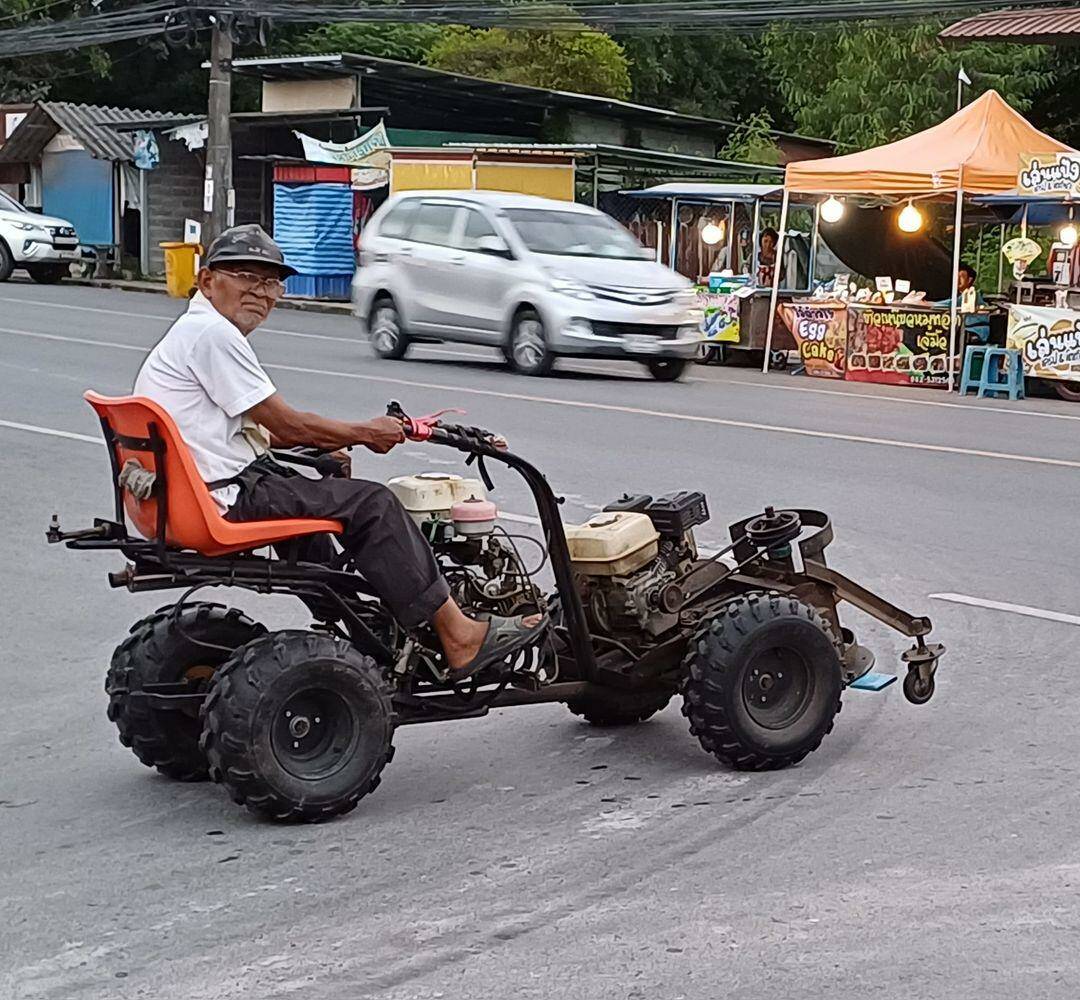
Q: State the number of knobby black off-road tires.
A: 4